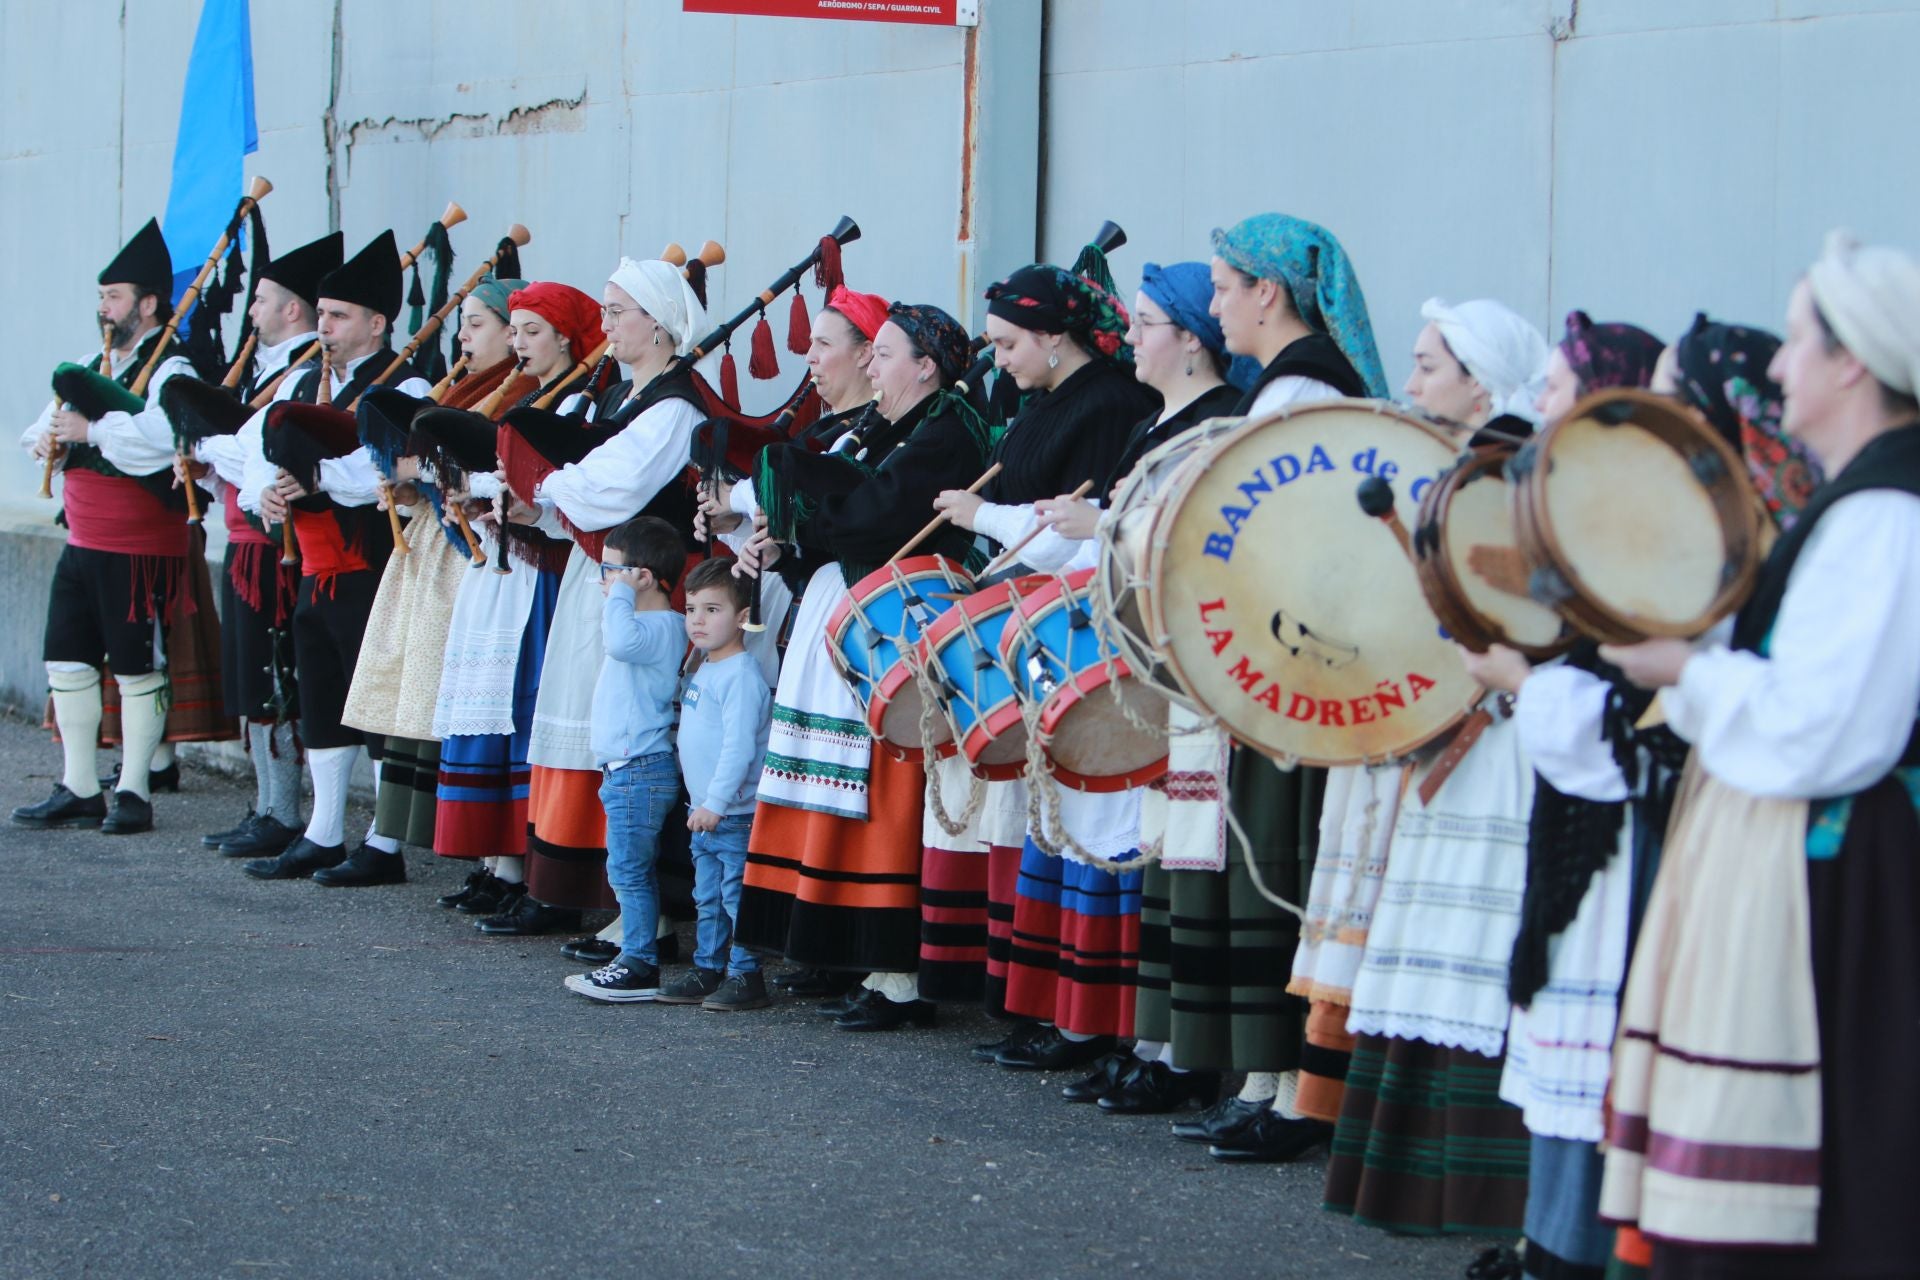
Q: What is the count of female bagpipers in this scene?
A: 5